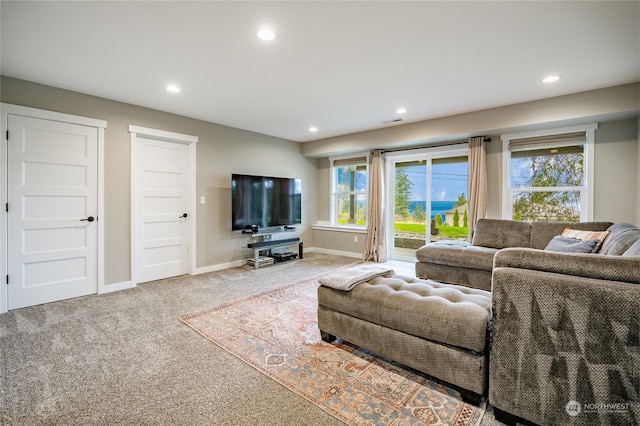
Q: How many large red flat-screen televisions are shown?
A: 0